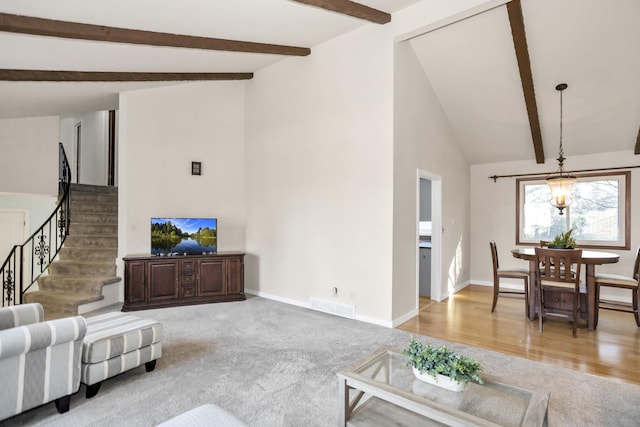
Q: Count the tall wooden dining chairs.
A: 4